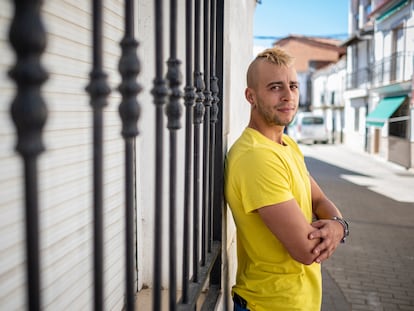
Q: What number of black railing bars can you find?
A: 9